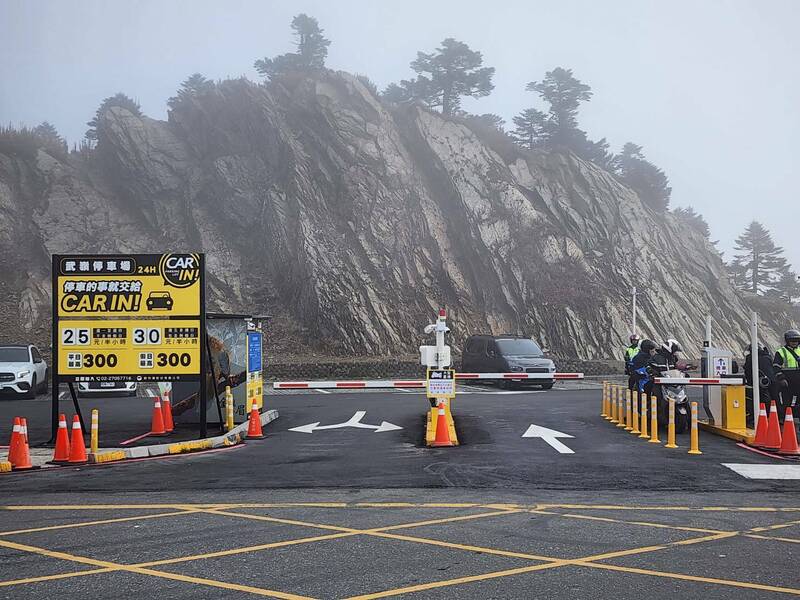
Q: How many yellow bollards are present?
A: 13